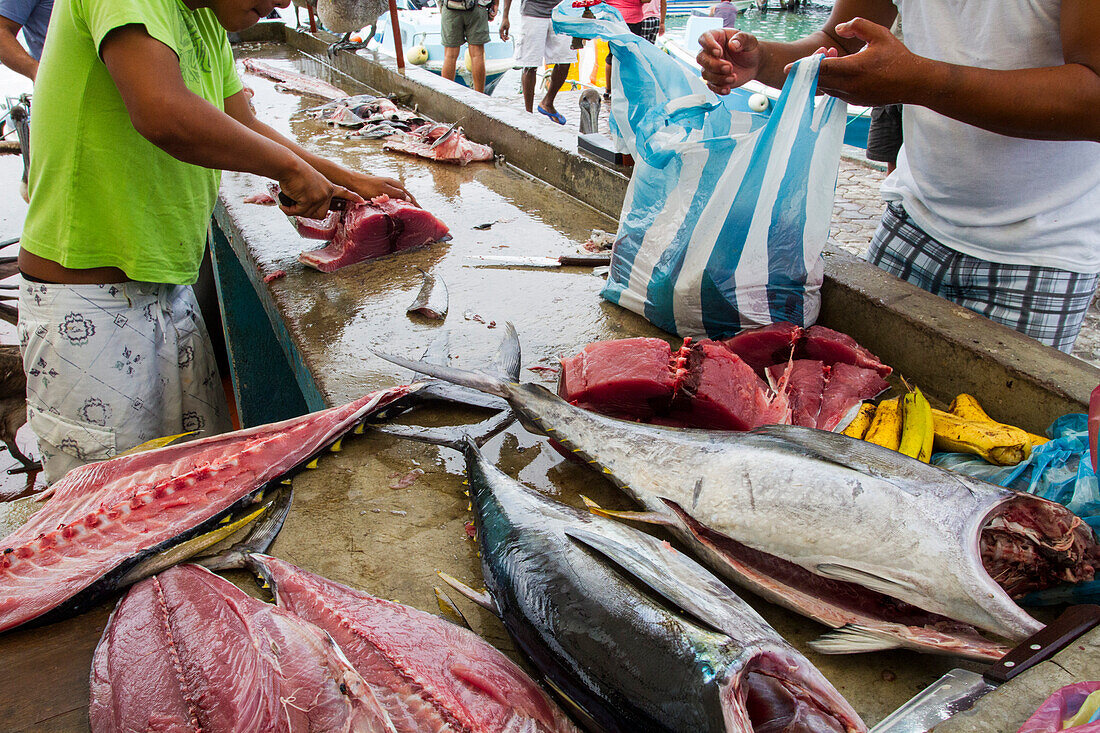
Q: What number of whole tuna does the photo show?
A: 2